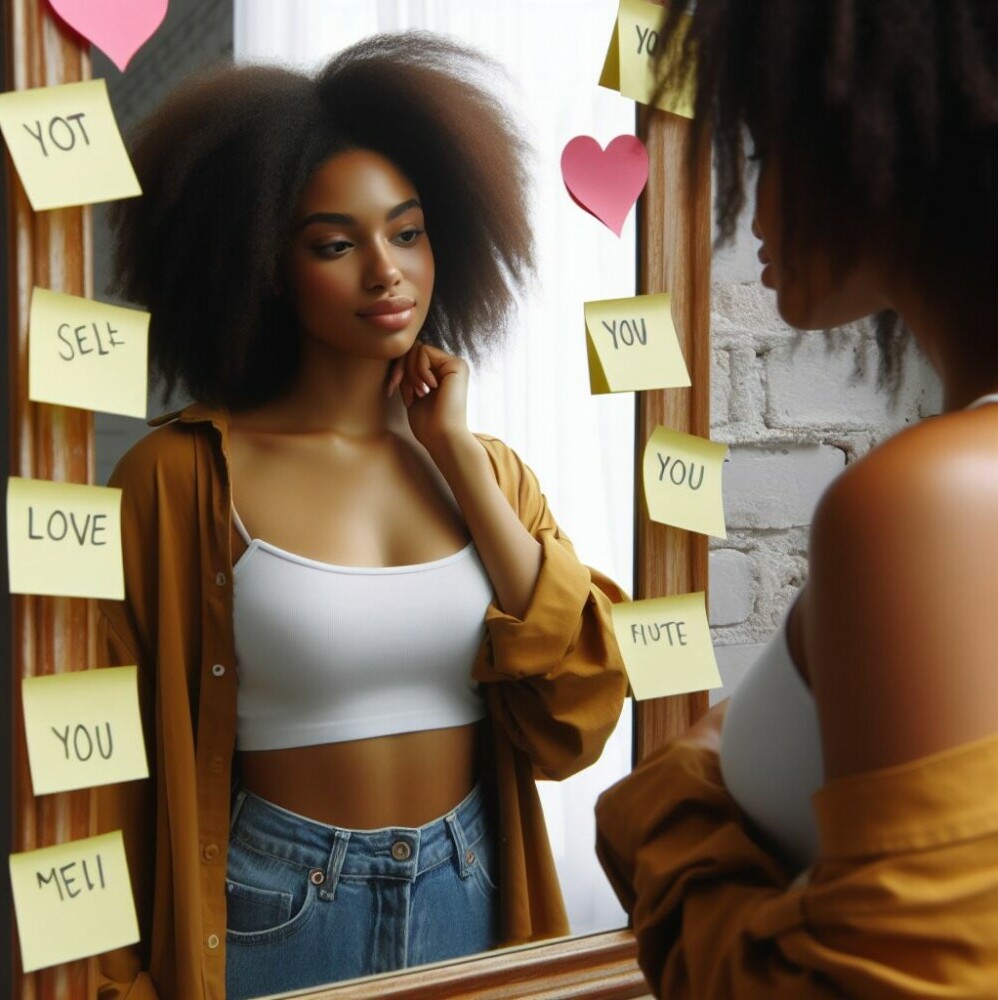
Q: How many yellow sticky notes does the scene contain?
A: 9